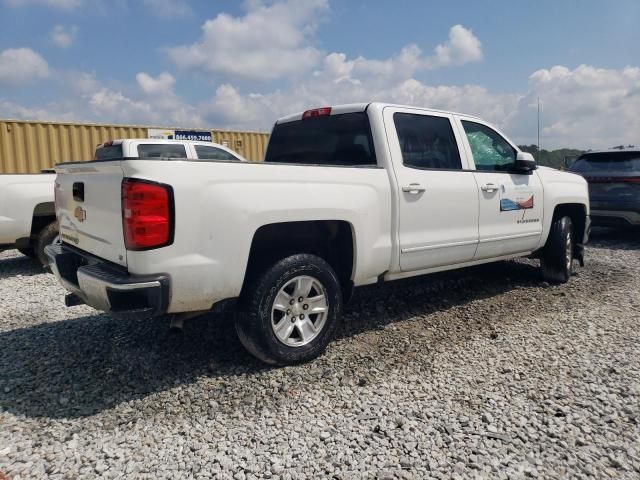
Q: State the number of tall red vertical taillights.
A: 1